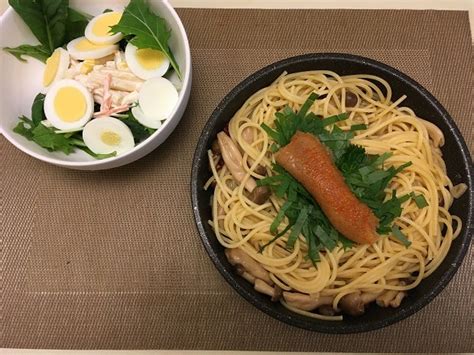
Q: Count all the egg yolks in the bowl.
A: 6